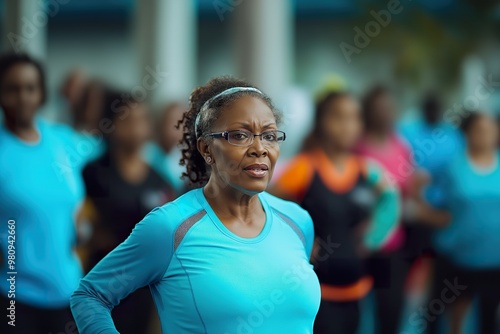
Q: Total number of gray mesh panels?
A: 2